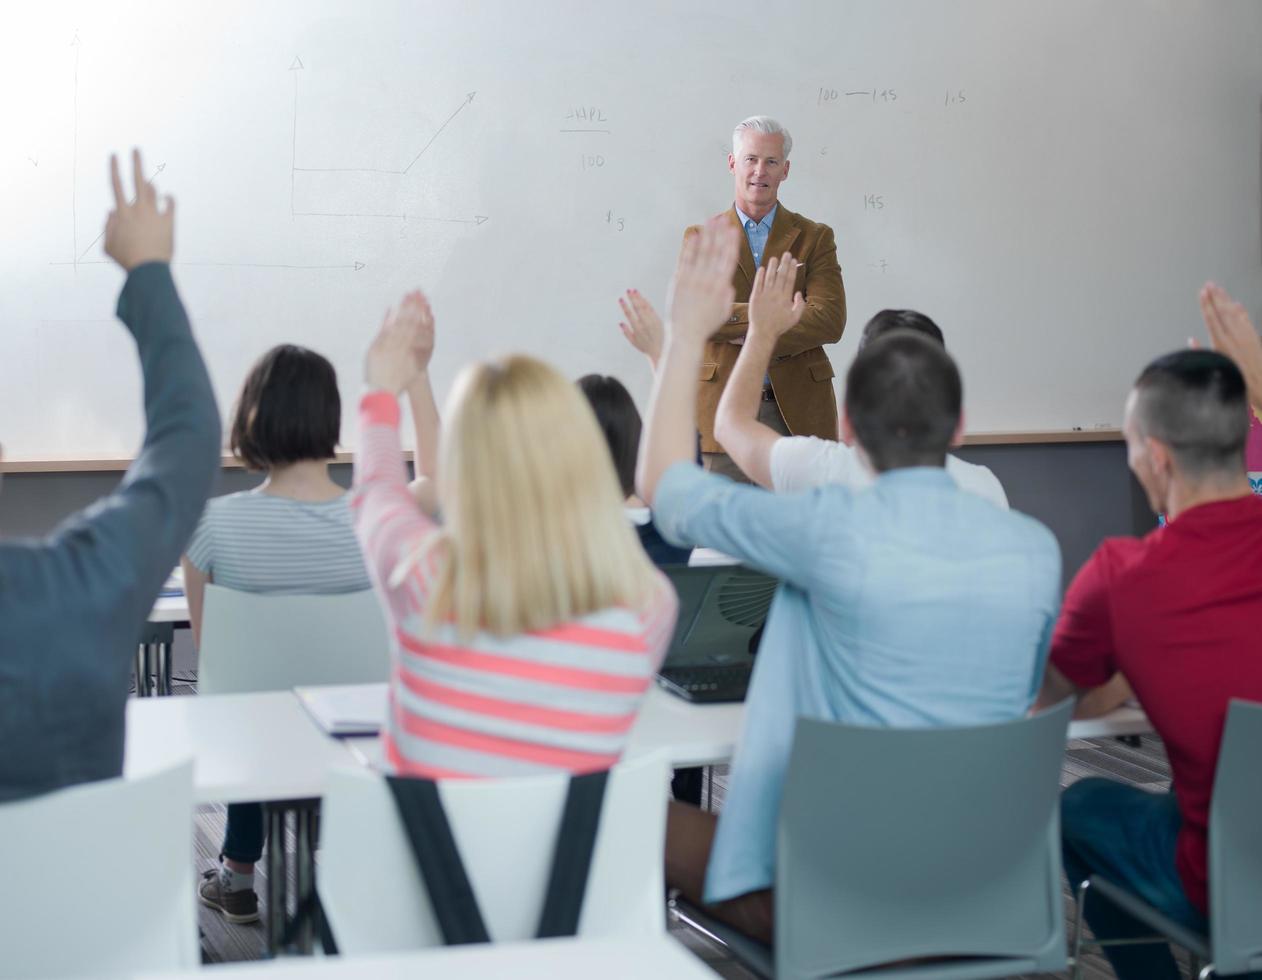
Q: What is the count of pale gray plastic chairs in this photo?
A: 5